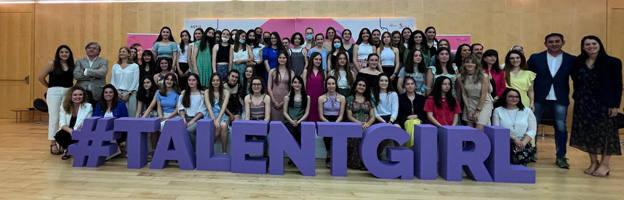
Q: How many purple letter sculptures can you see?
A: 10